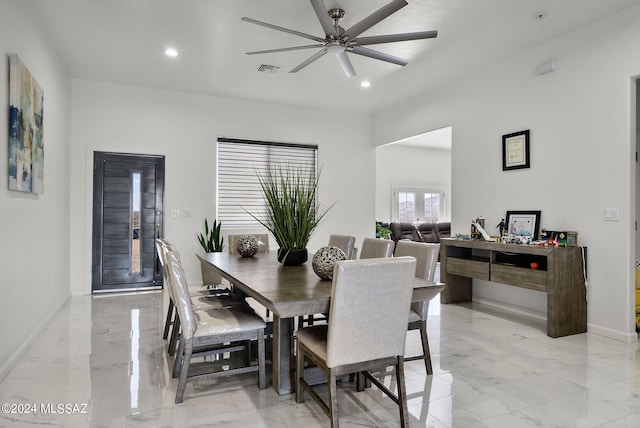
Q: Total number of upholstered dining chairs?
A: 8